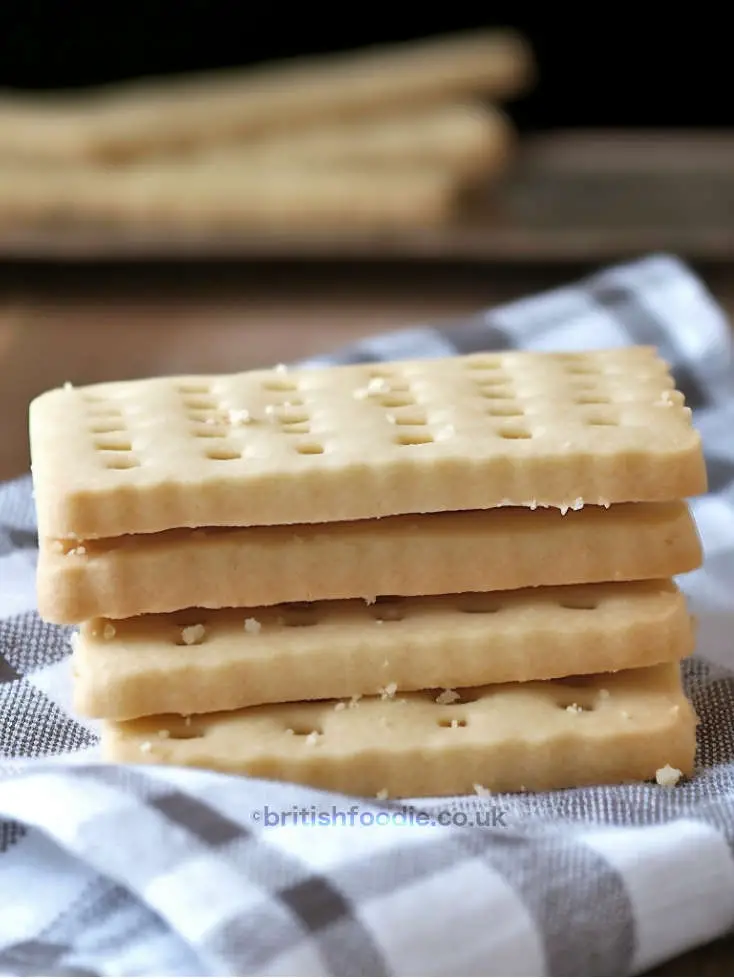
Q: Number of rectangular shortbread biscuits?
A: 4